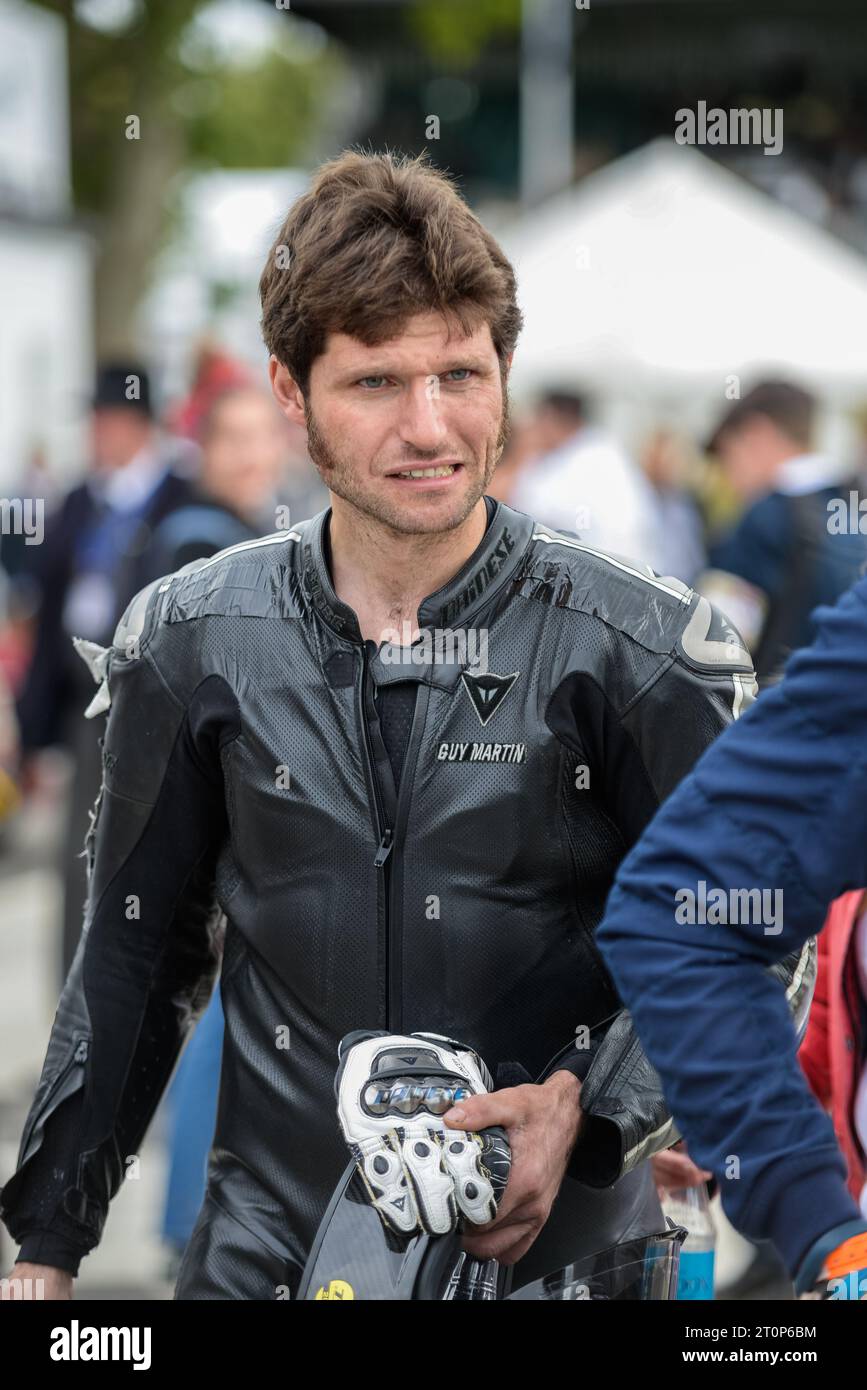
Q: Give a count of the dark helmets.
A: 1